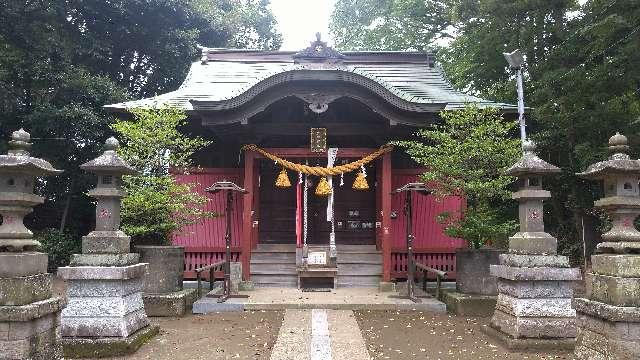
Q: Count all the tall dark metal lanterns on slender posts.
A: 2